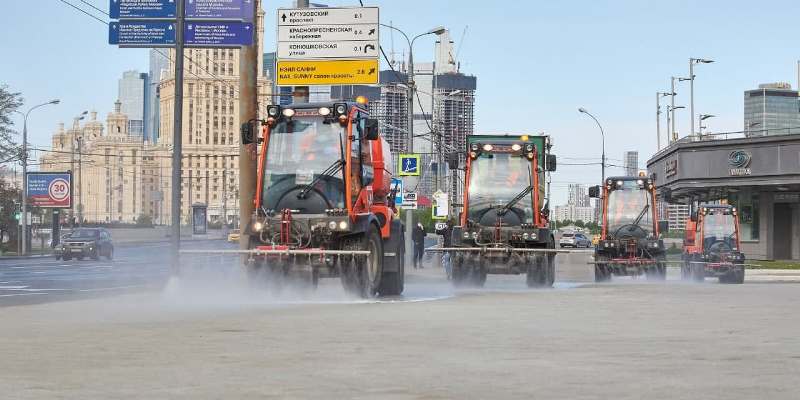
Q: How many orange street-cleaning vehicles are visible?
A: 4